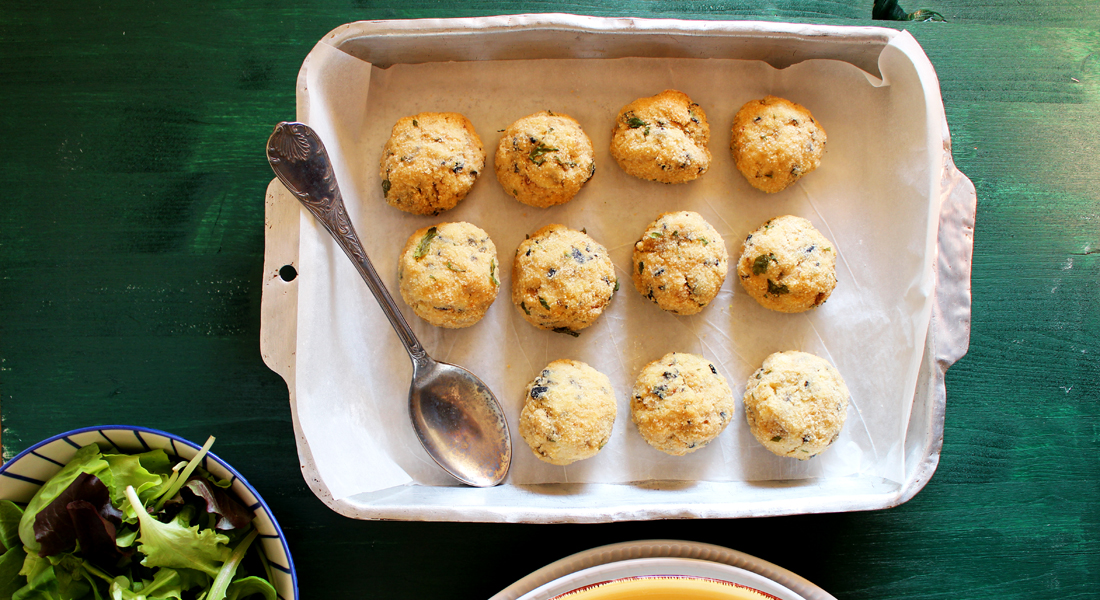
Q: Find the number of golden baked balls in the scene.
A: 11